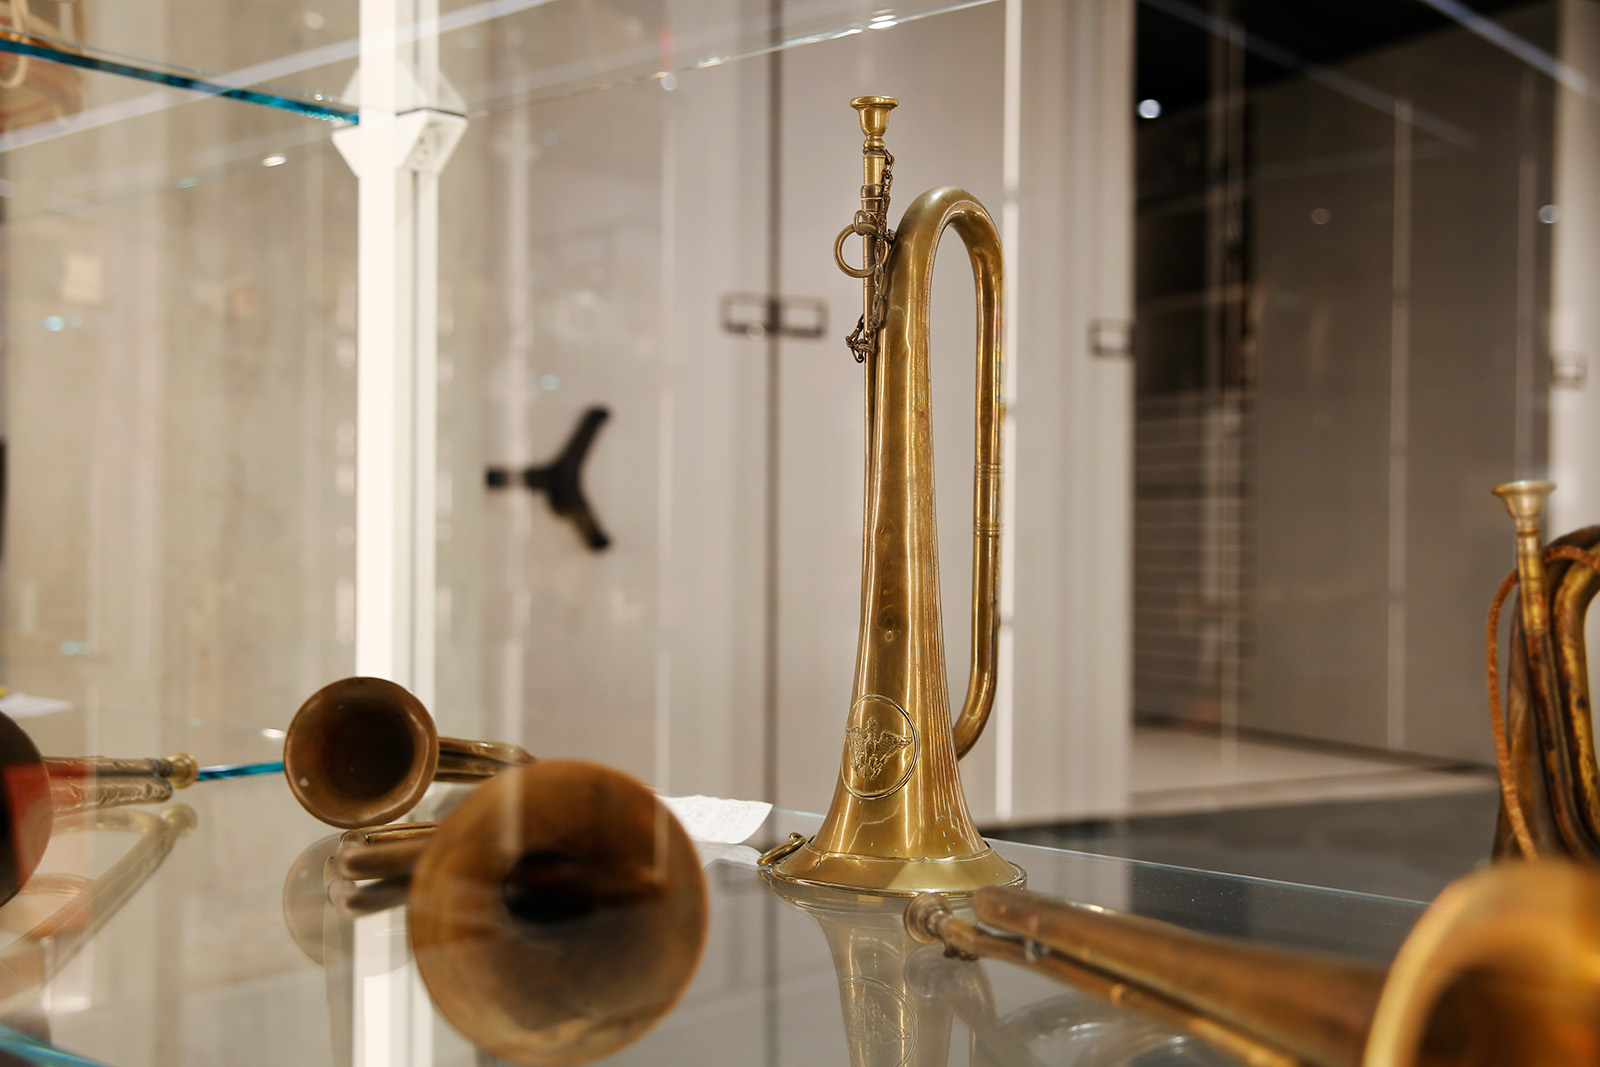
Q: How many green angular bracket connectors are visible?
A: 0